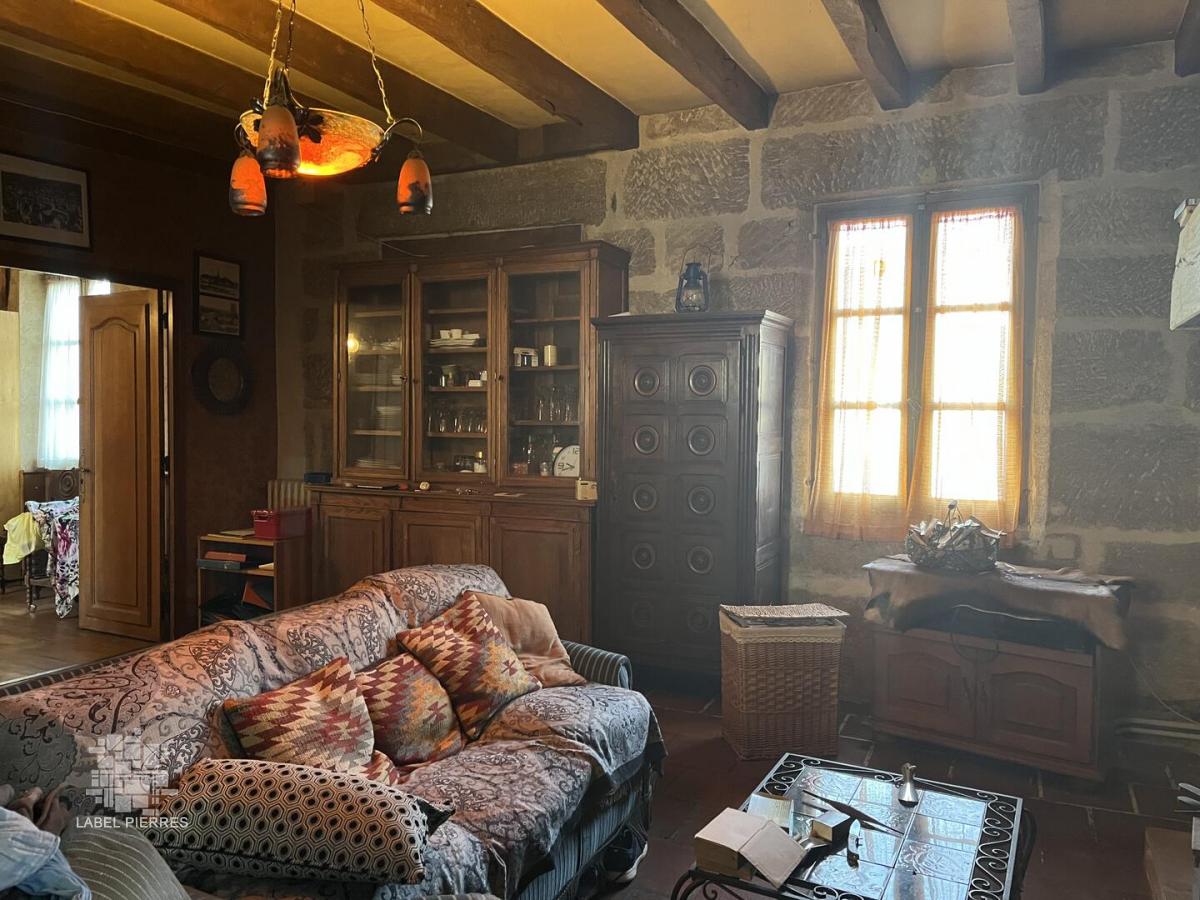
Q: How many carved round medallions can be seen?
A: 10